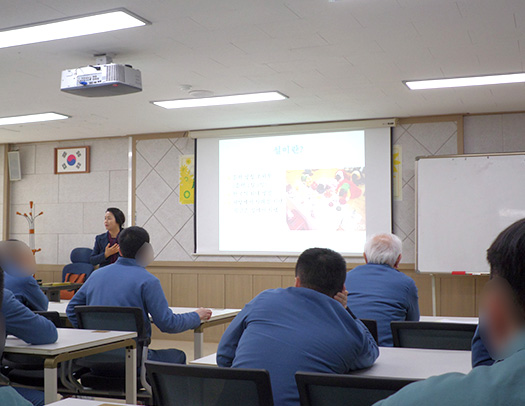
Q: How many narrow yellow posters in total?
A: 2